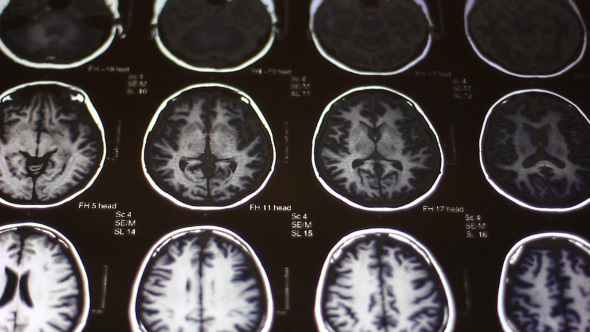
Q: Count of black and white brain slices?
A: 12